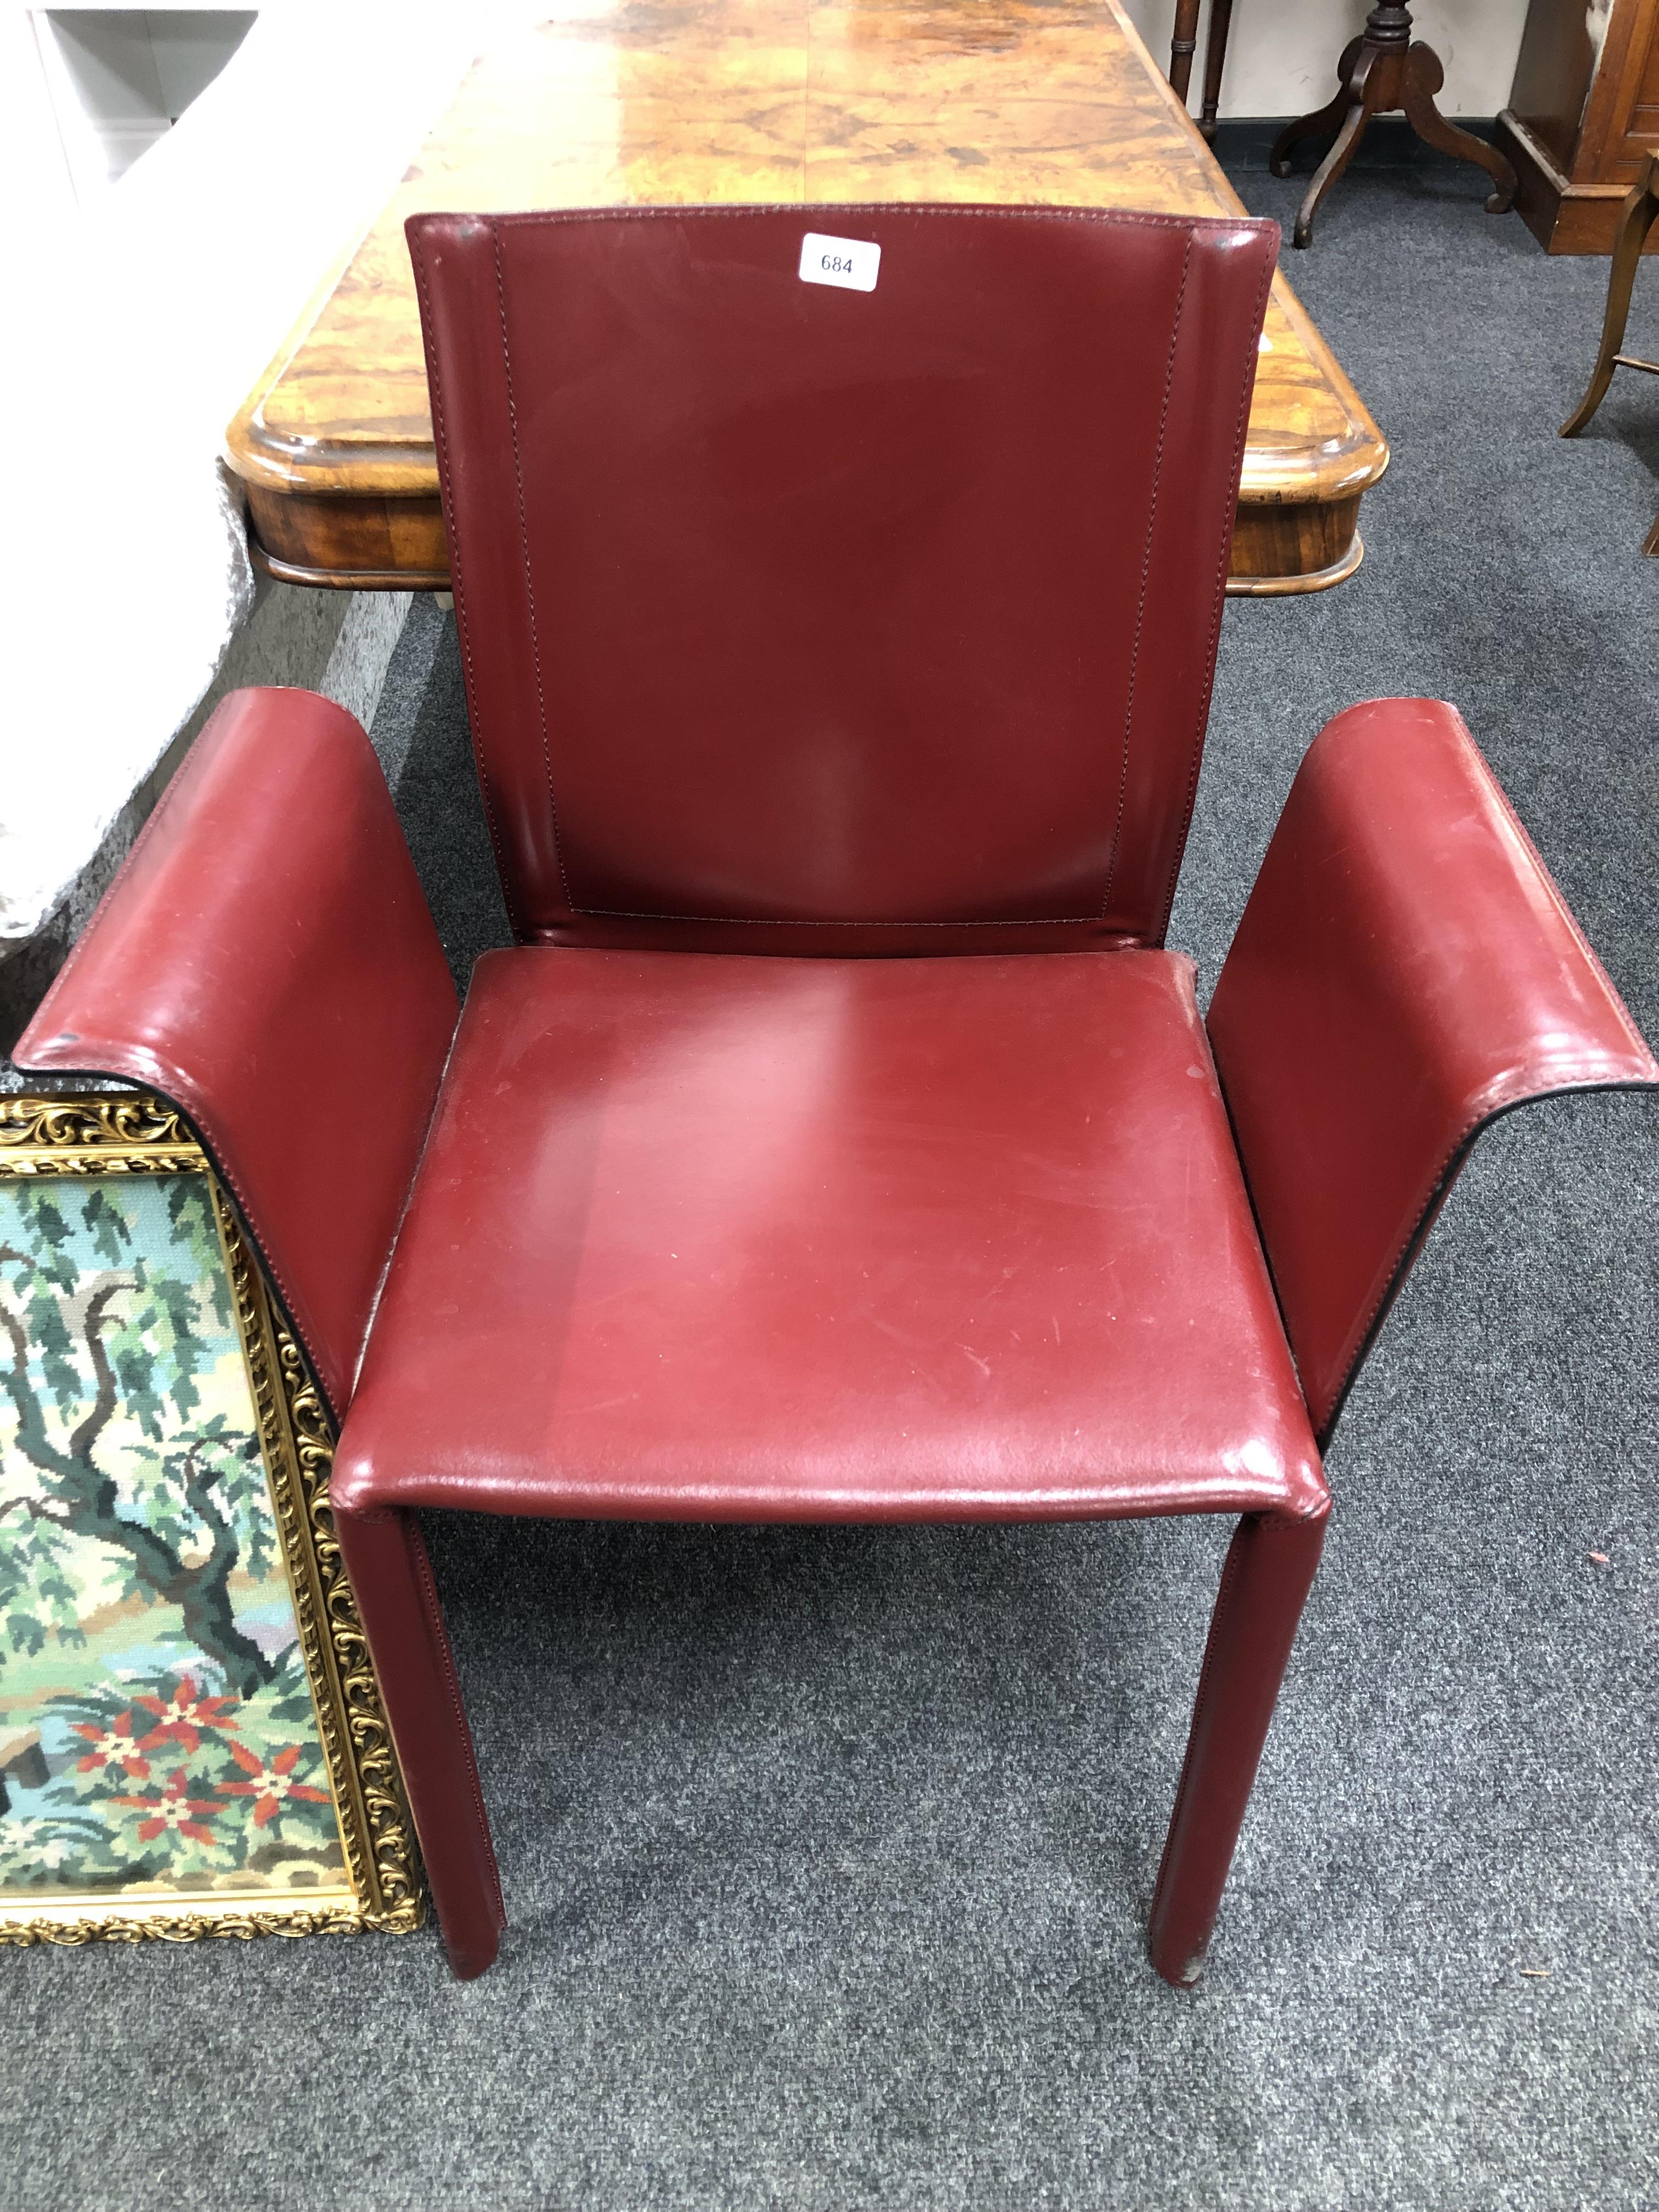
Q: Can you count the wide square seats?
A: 1